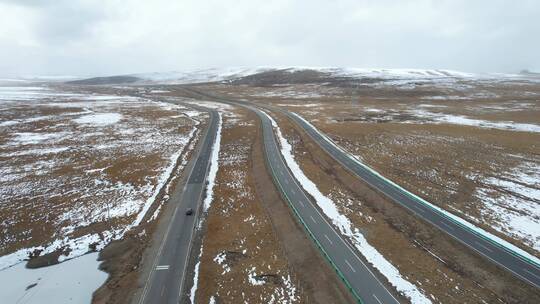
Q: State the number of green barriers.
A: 2